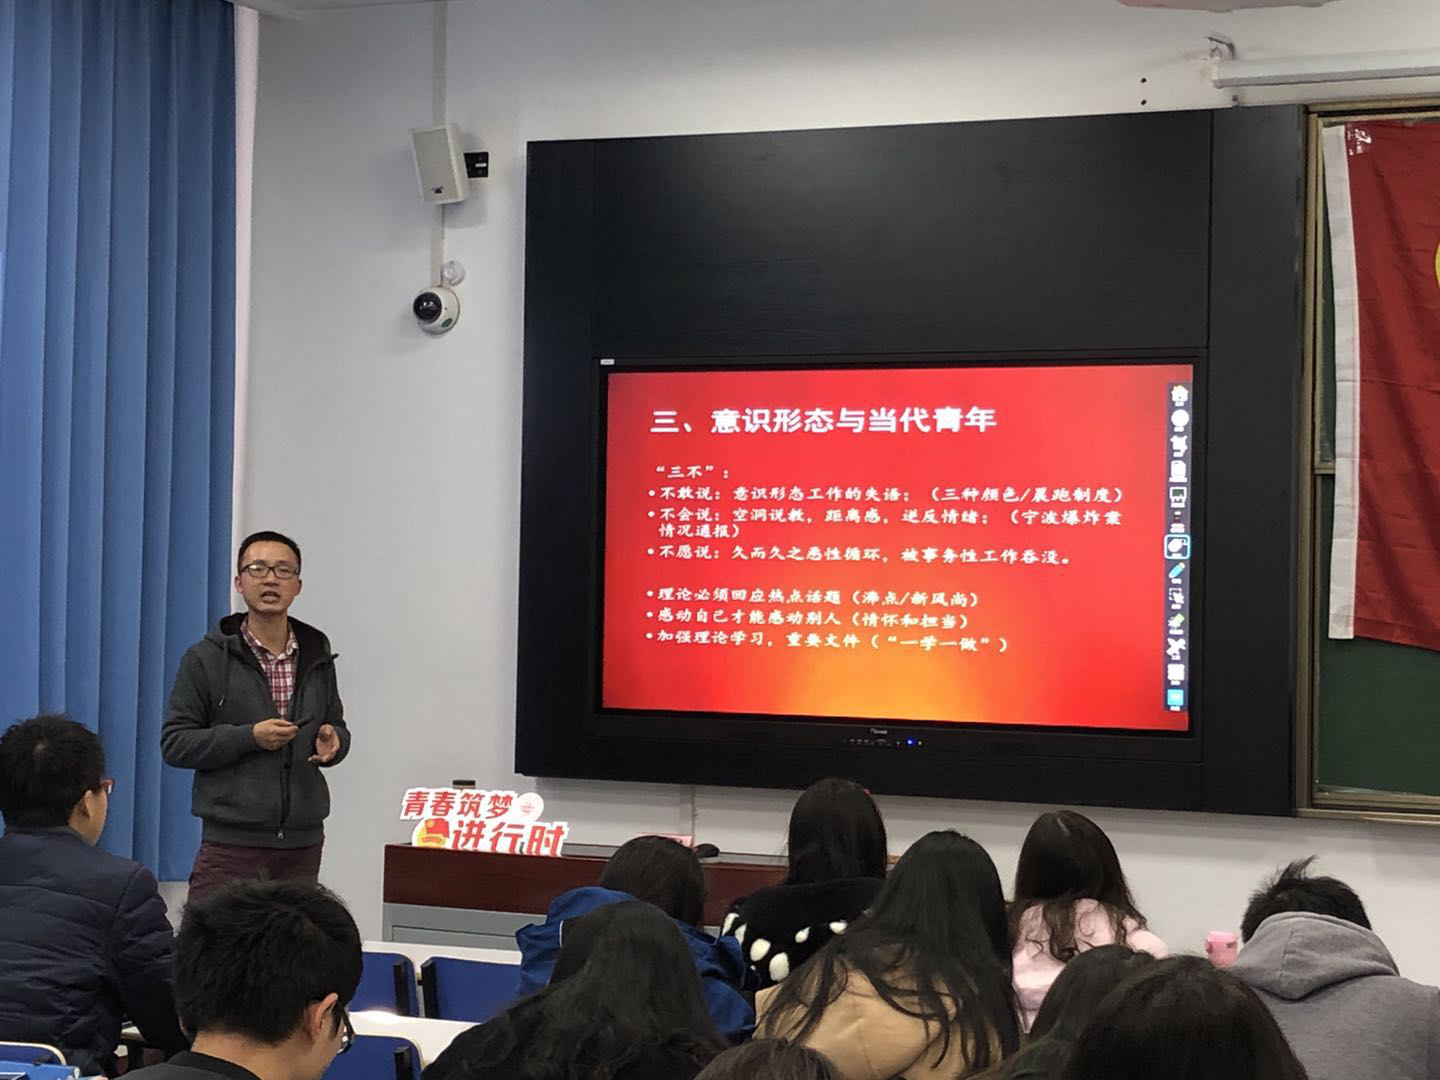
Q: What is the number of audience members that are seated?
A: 11